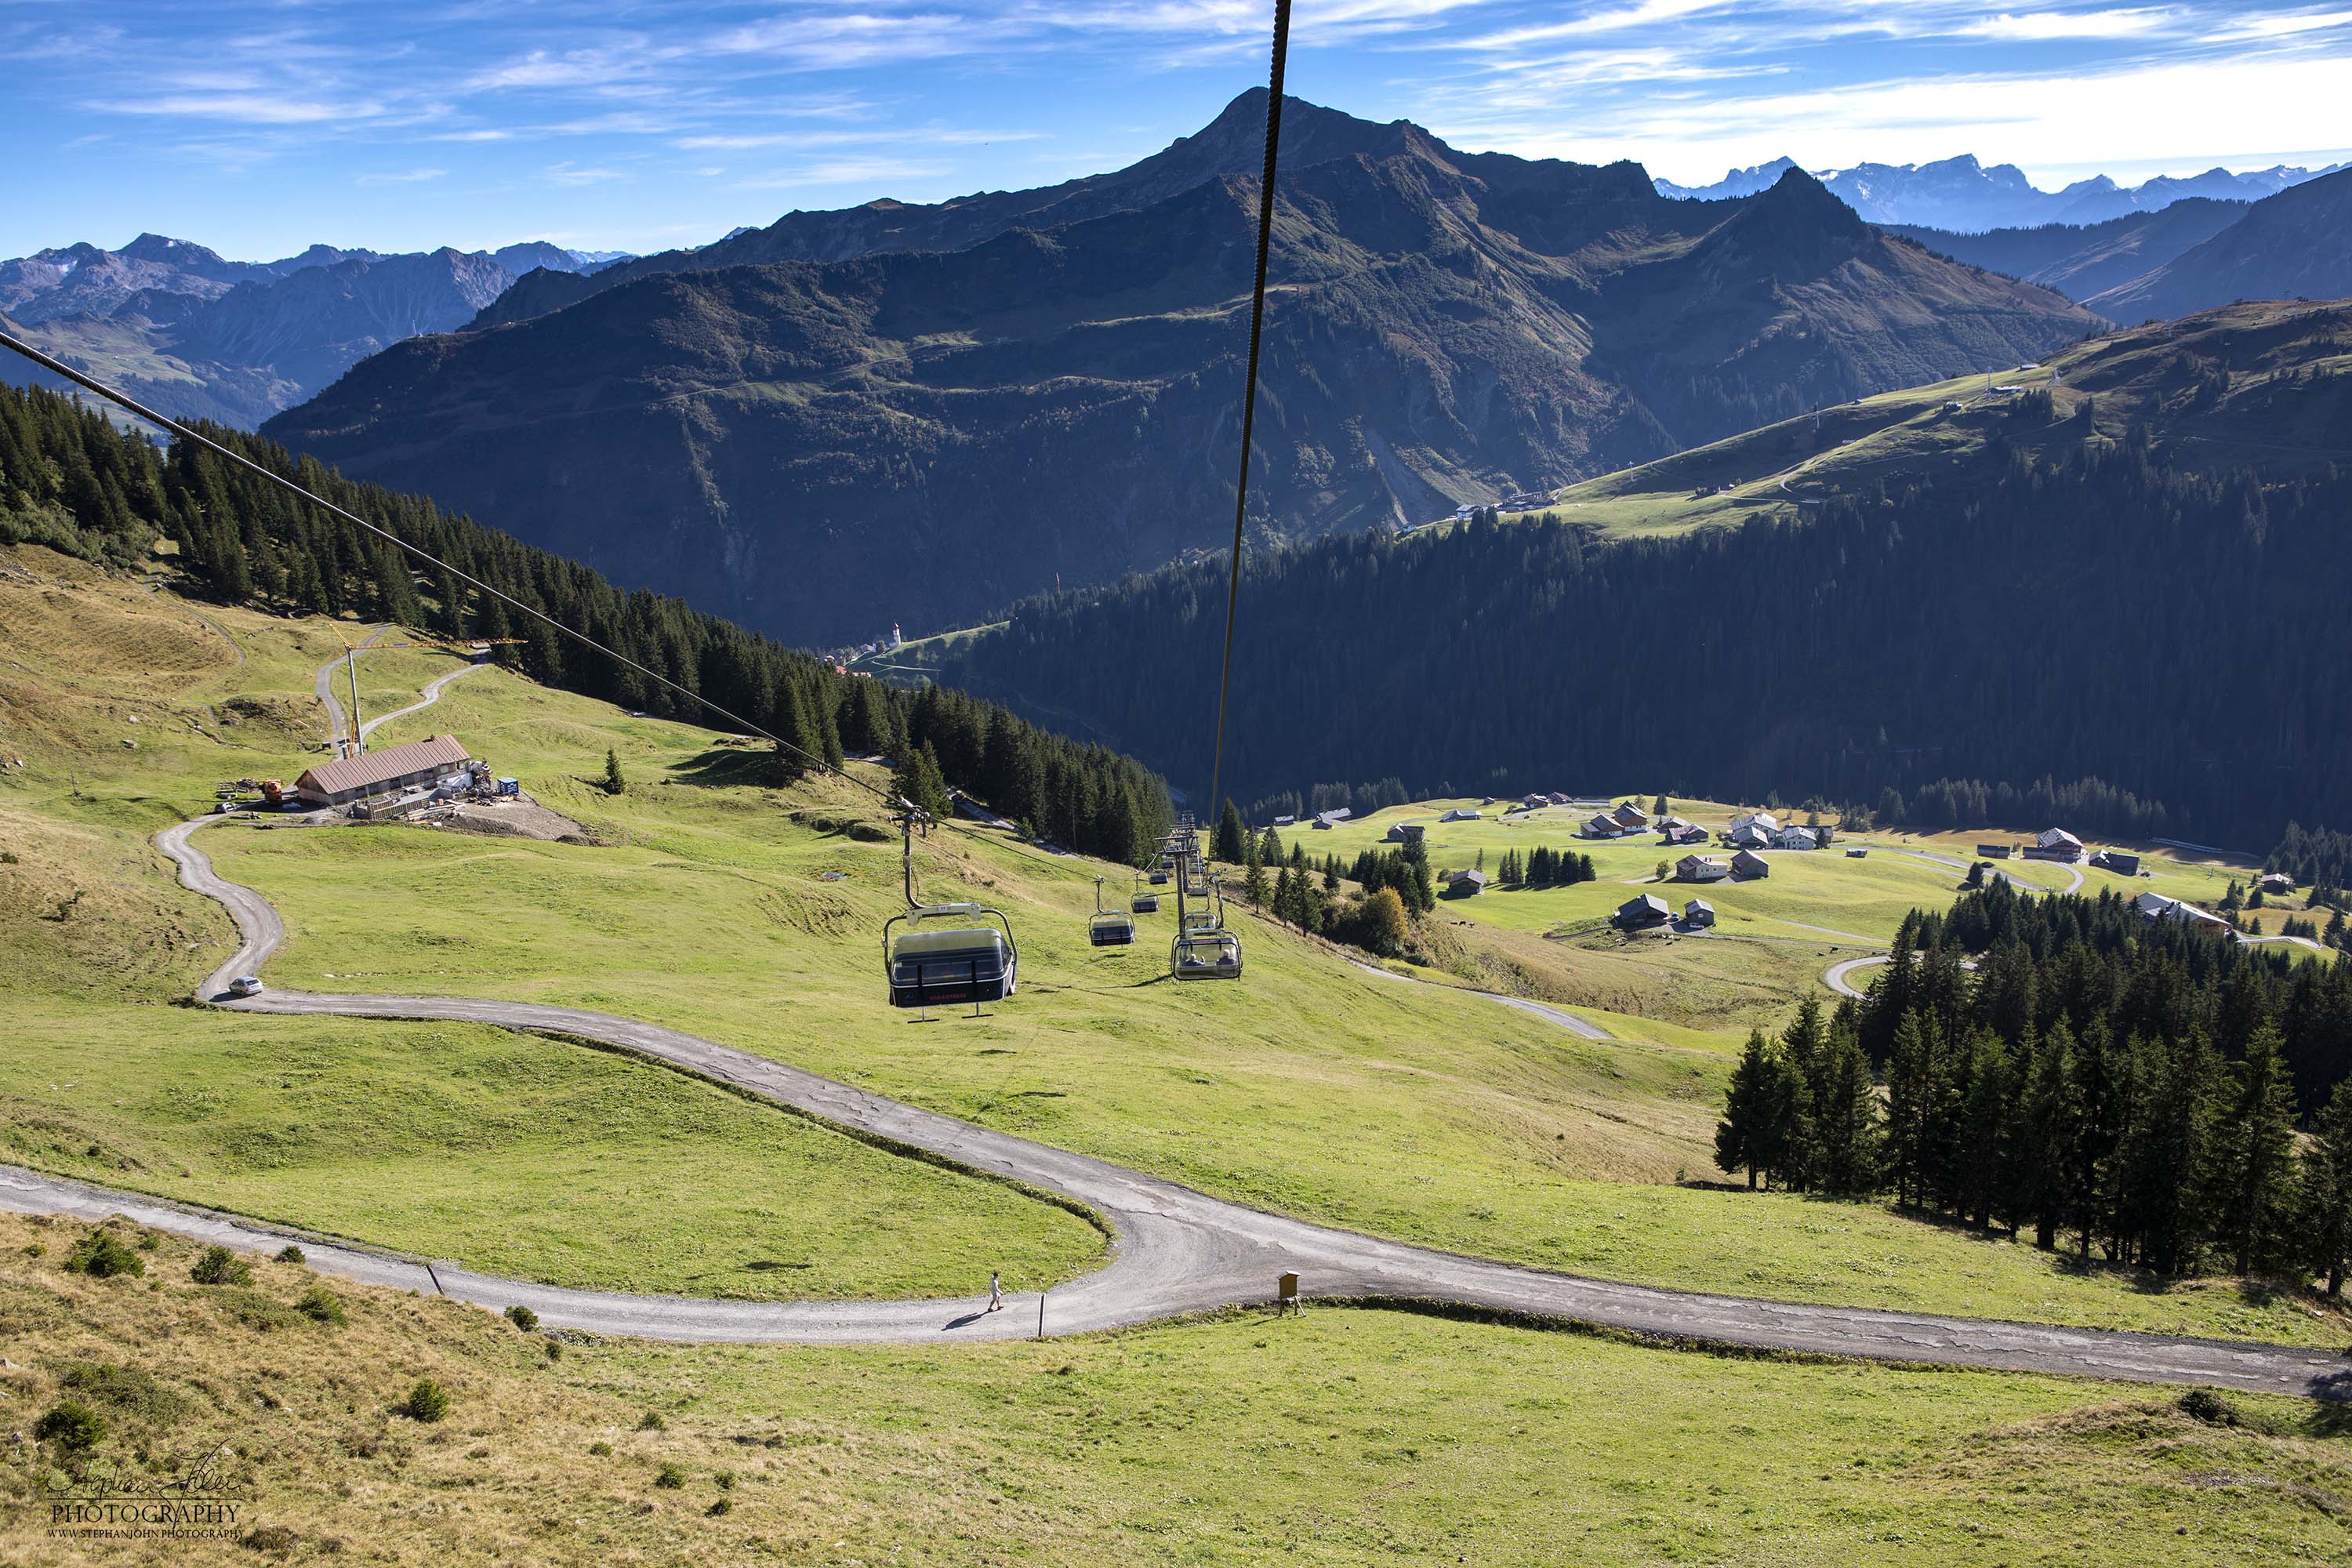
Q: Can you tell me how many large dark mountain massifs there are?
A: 1